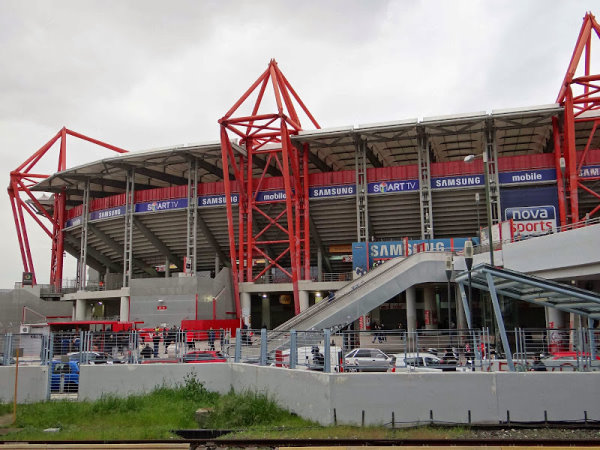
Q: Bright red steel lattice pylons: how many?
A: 3